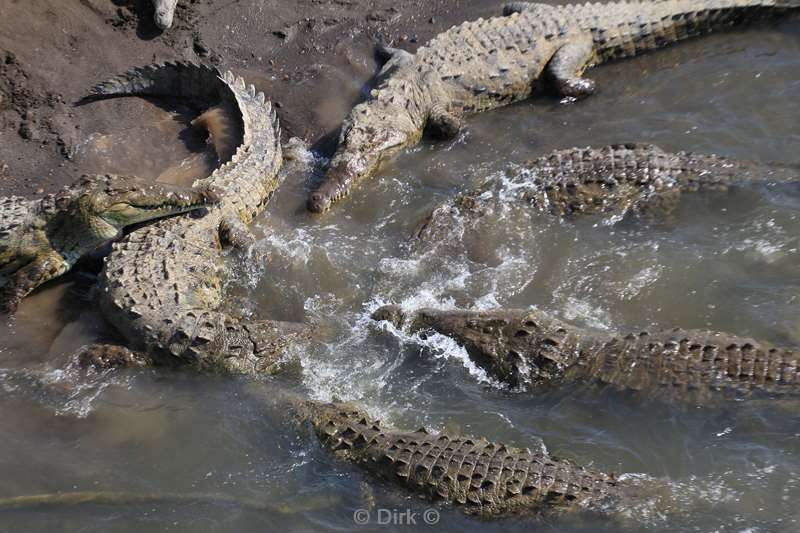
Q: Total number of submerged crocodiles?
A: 3